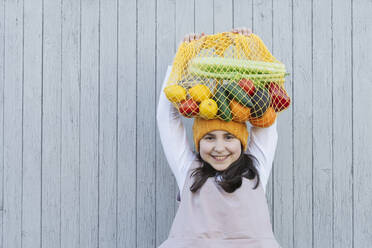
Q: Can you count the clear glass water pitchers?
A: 0